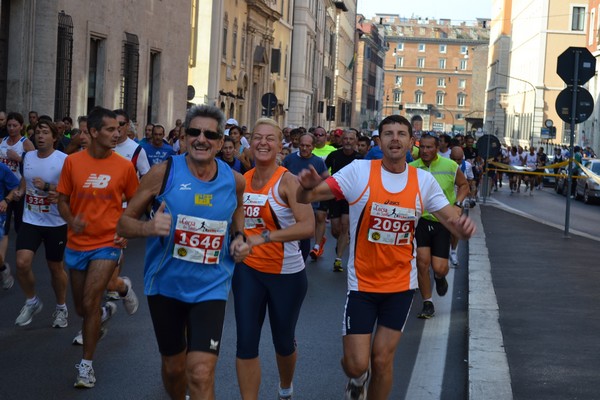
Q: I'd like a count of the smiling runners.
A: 2